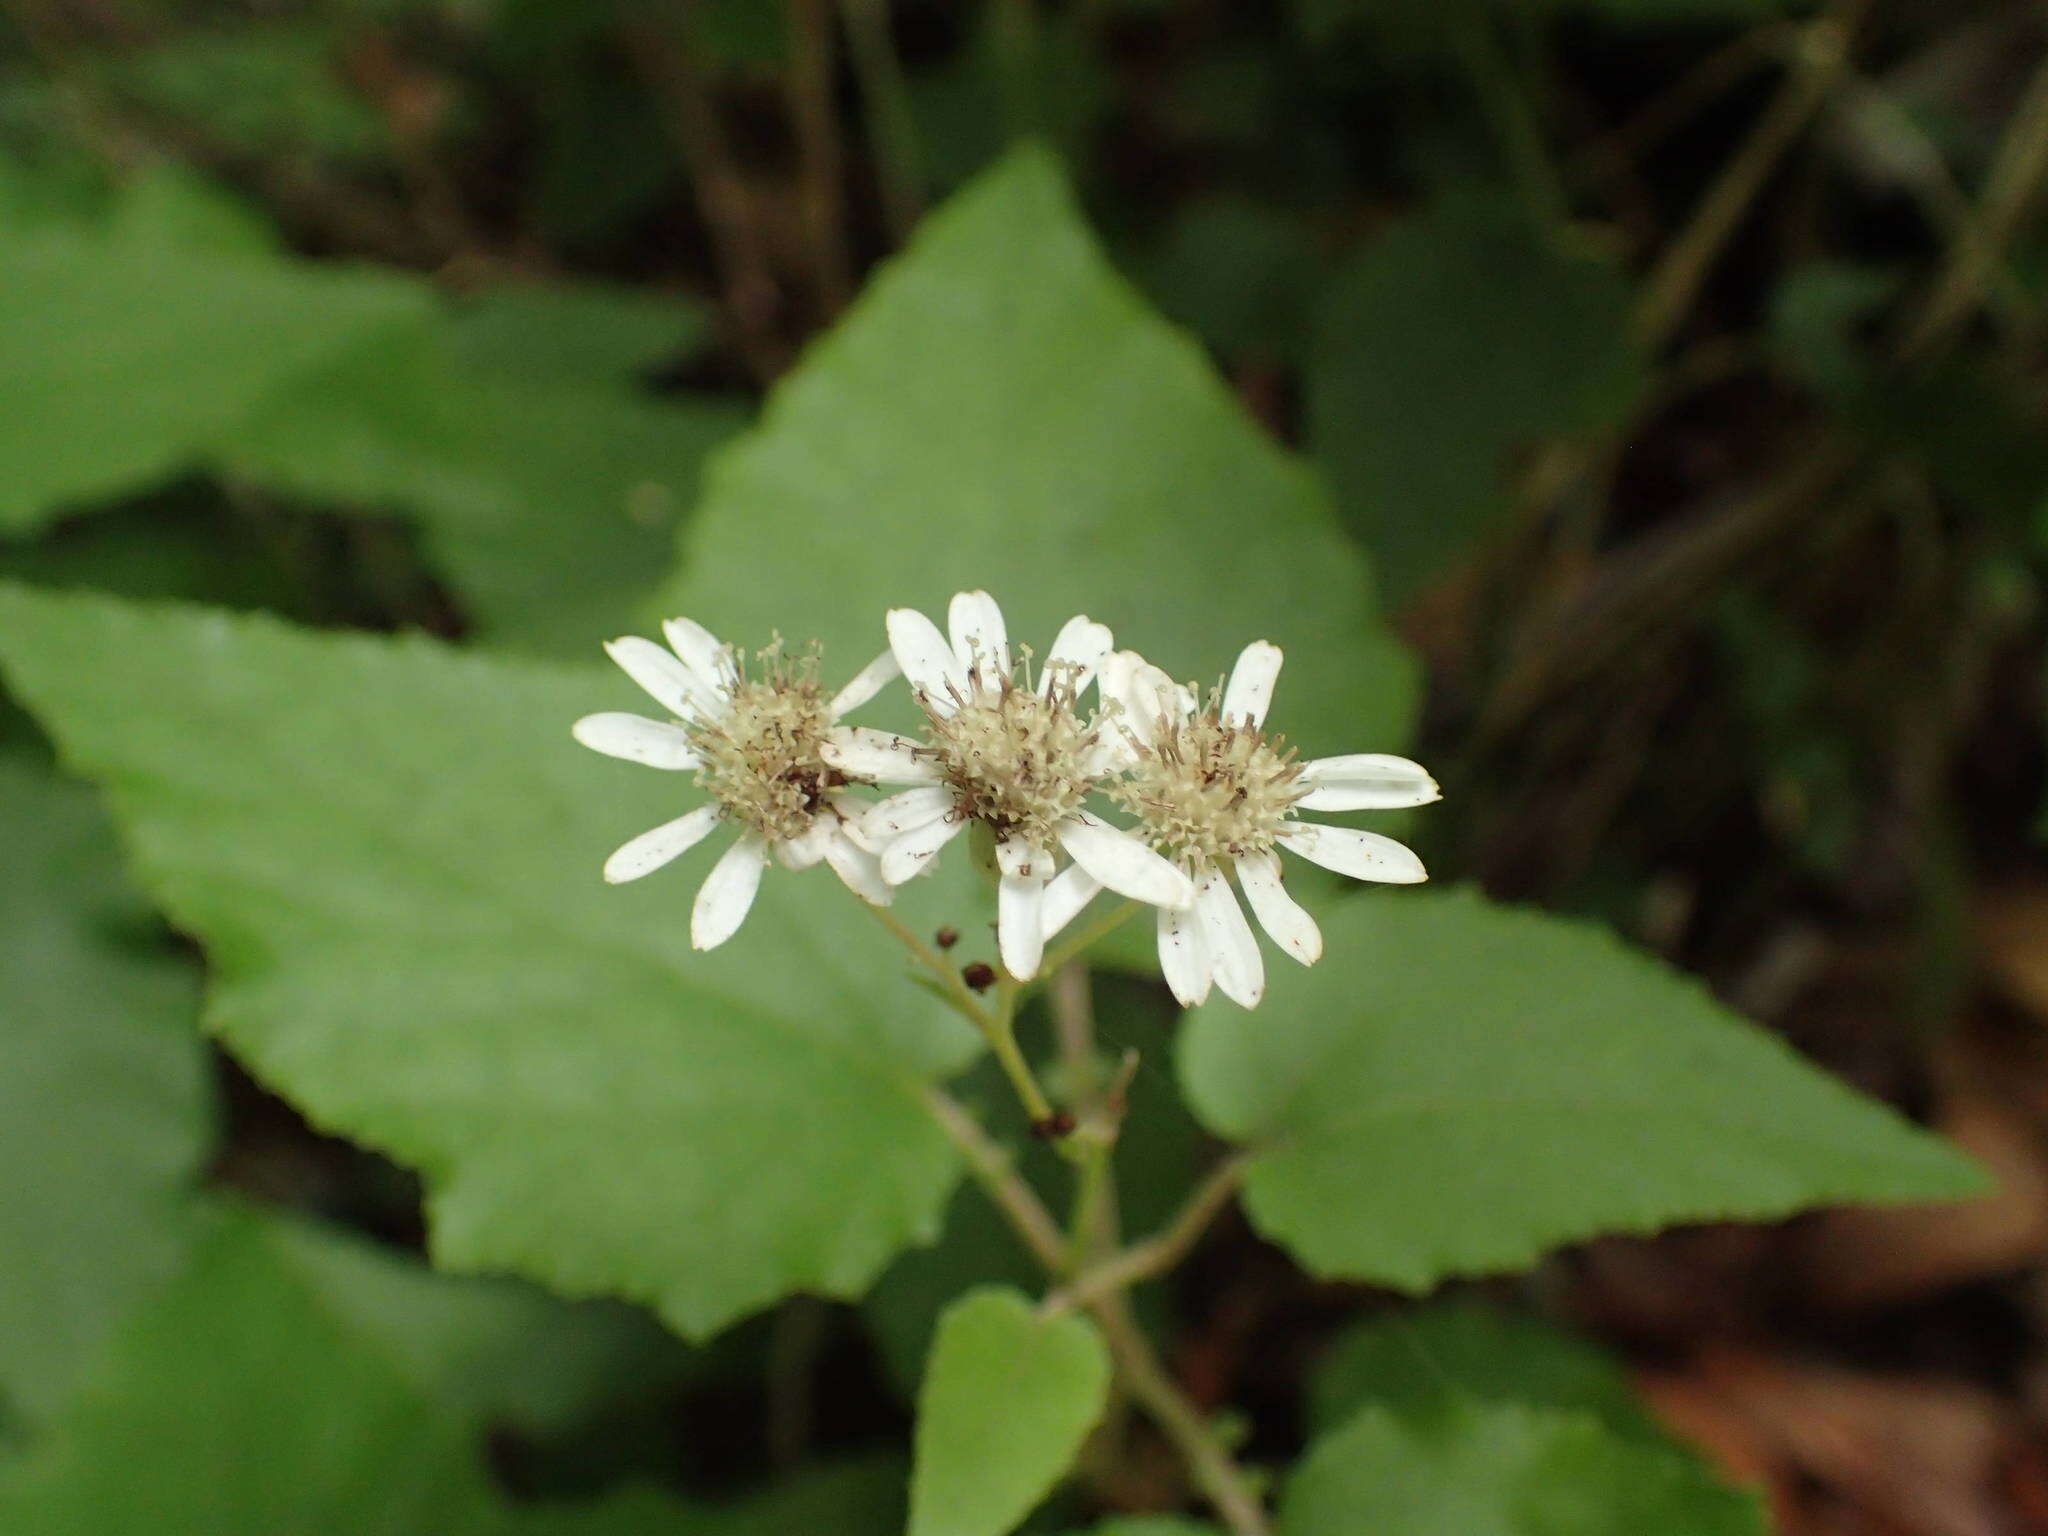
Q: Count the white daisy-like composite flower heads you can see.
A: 3